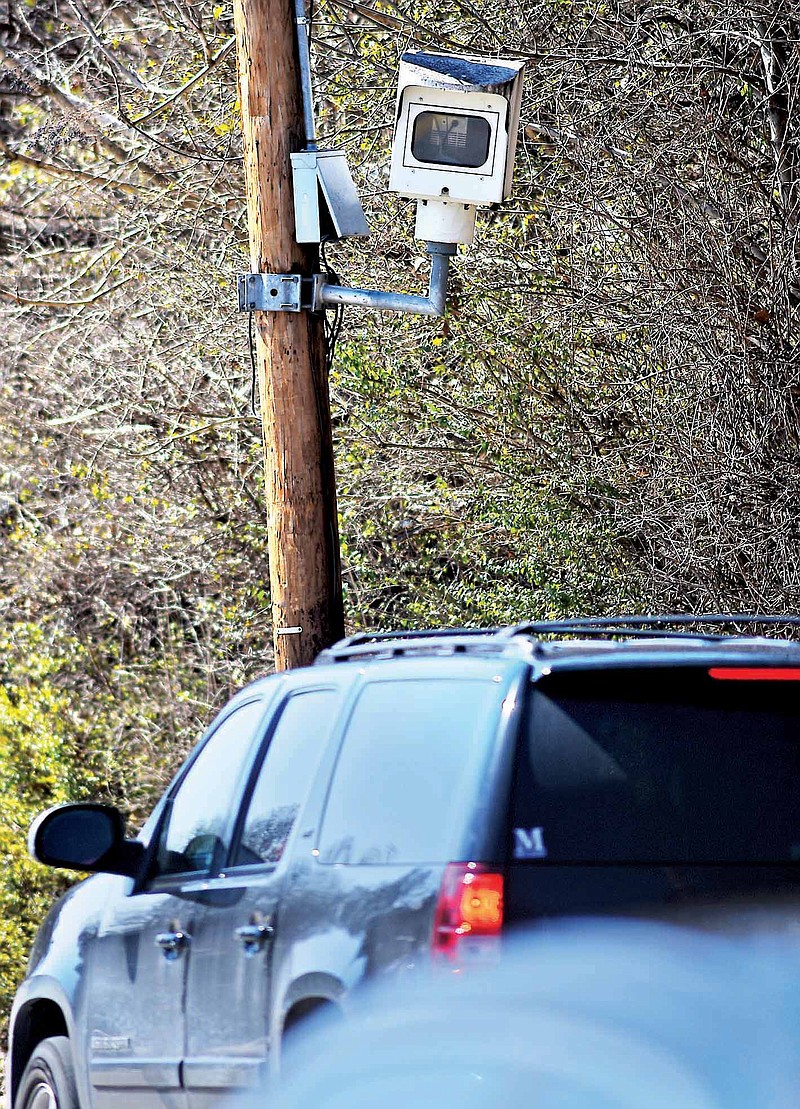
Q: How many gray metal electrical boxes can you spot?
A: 1